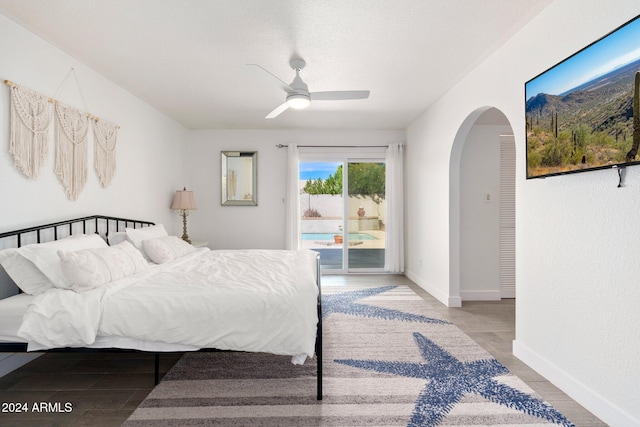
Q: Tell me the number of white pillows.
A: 6